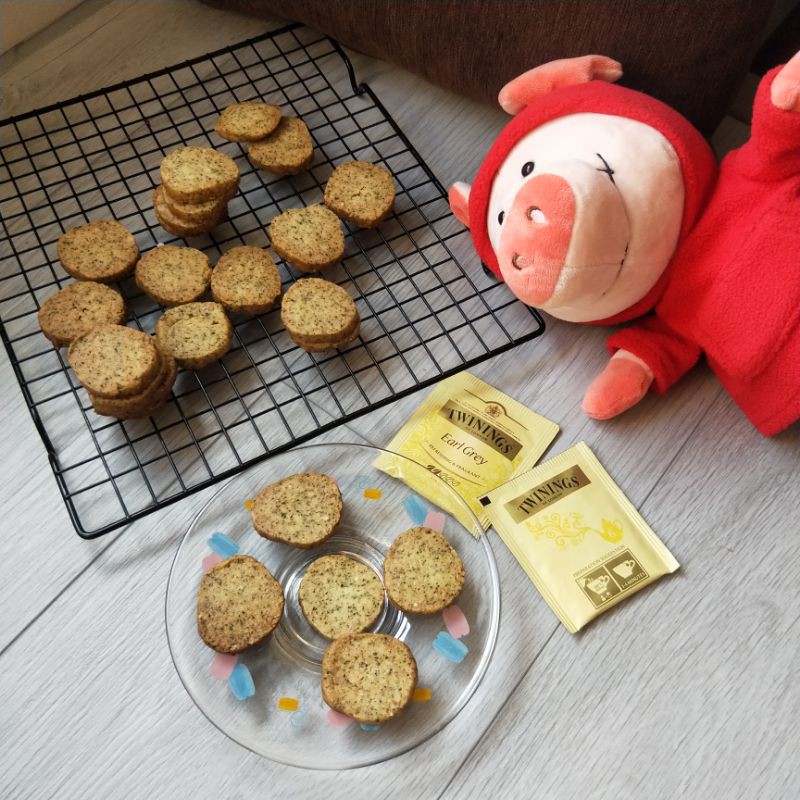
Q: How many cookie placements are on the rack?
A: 11